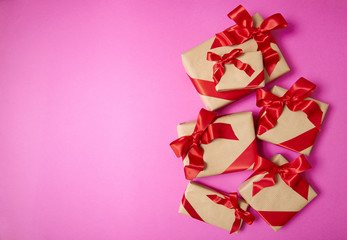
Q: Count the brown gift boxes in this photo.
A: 6